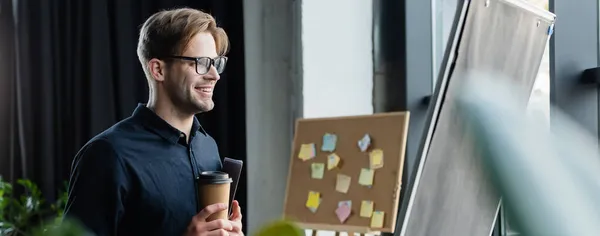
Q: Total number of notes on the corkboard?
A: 12